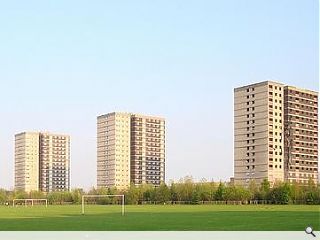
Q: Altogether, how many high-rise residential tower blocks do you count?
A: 3